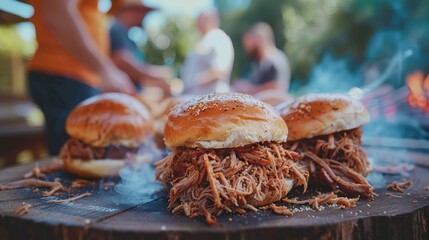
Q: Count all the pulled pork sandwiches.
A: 3